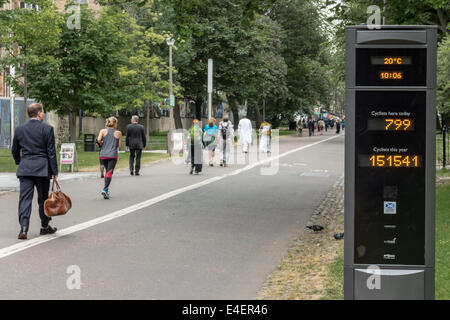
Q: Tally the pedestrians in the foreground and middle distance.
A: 8